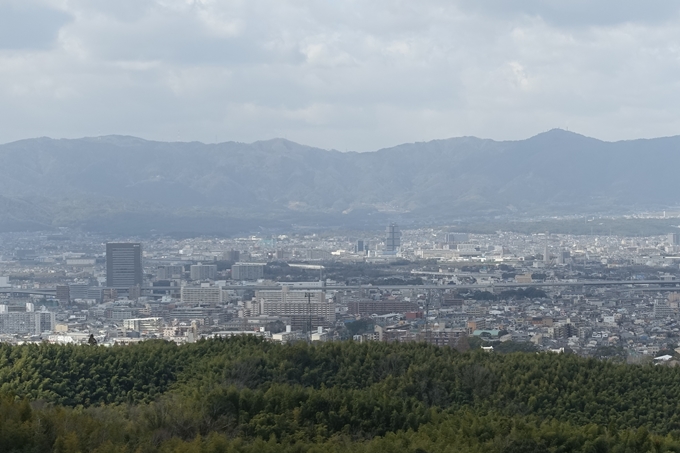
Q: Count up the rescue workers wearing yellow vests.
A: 0